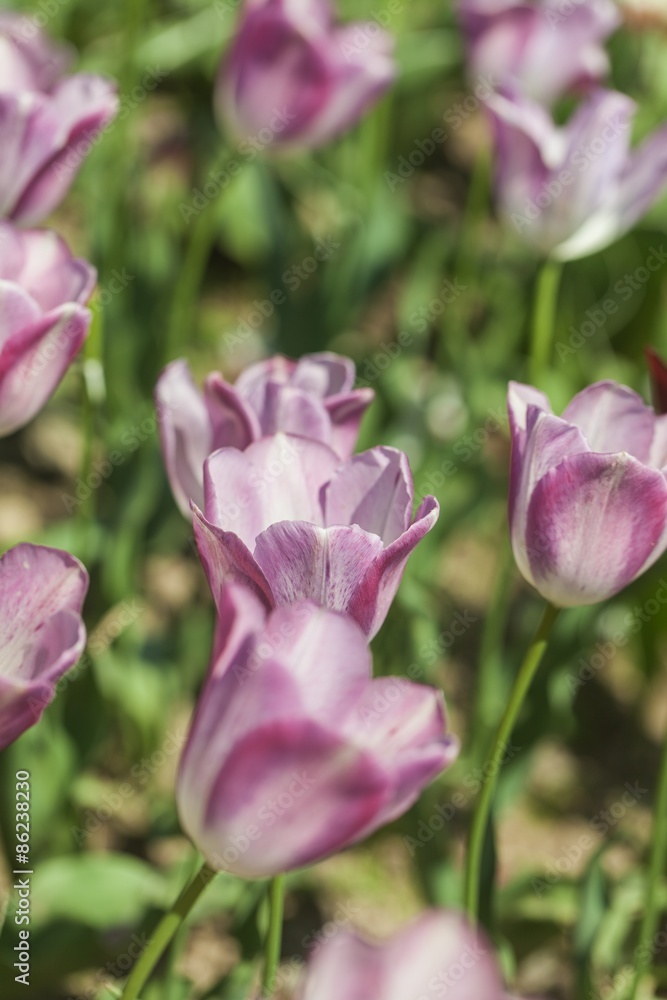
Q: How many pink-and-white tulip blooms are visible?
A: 12